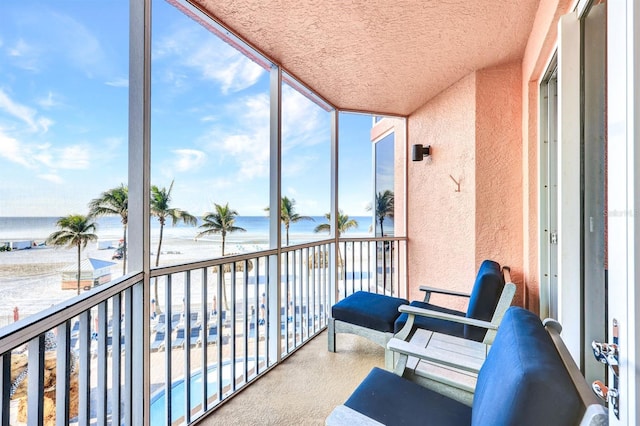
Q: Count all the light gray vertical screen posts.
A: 3